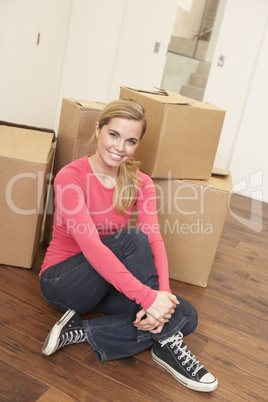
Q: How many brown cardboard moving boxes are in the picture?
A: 4